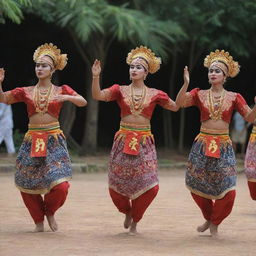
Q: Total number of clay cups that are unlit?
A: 0